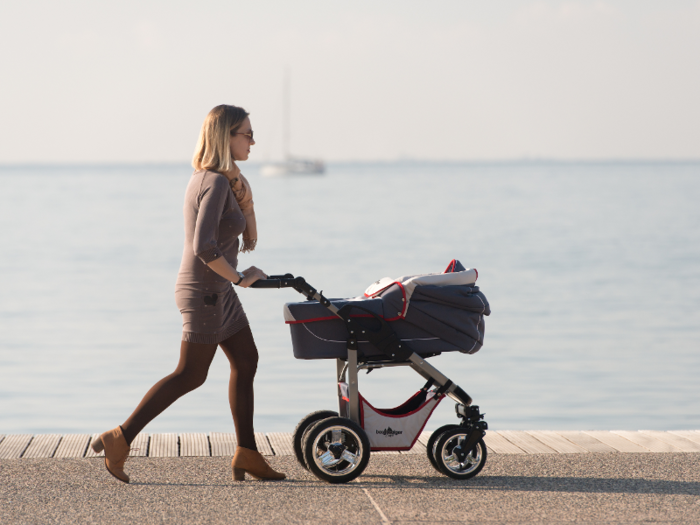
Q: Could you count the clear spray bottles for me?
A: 0